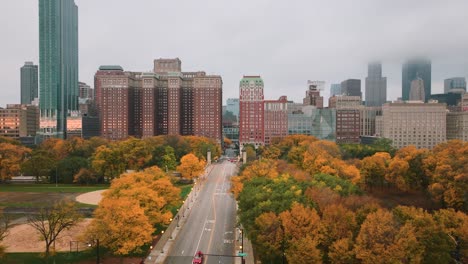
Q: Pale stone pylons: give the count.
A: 2